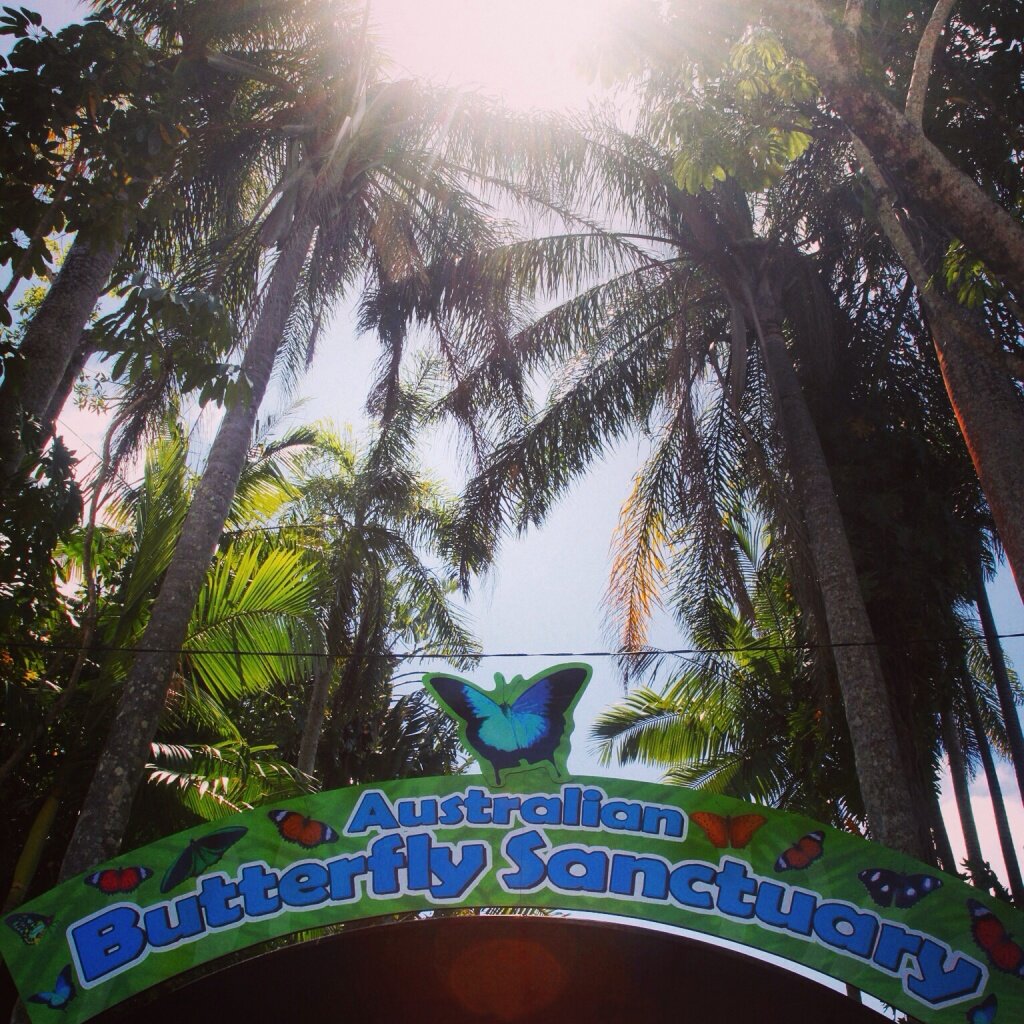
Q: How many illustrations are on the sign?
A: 11